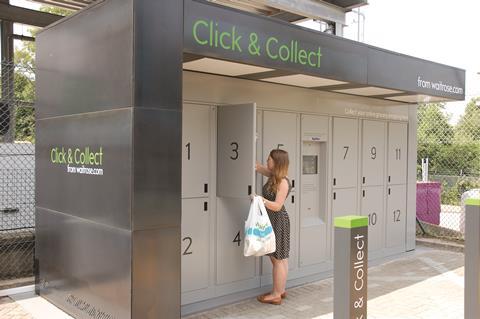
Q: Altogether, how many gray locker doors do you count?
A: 12